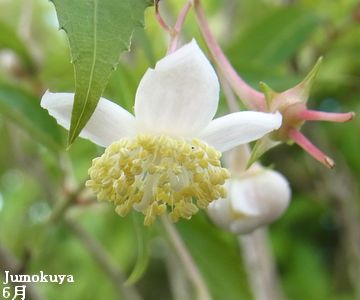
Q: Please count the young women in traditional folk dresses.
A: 0